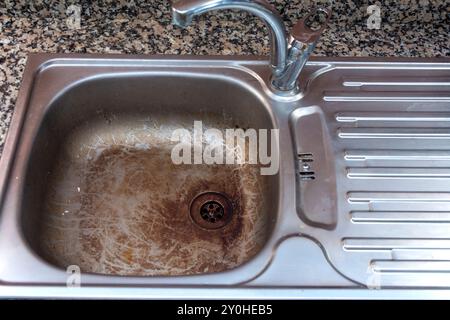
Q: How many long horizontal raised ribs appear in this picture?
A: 10